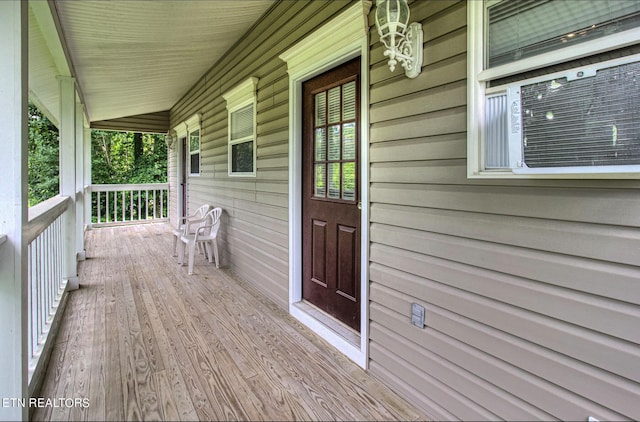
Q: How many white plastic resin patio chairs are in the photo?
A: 2